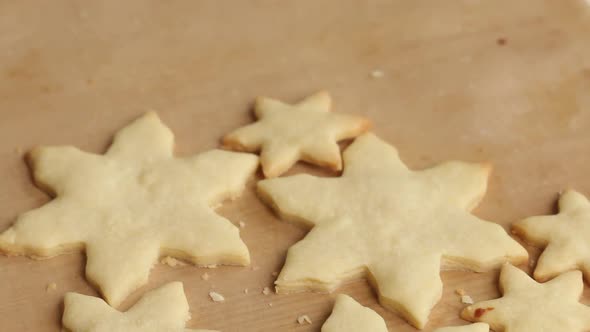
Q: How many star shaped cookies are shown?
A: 7